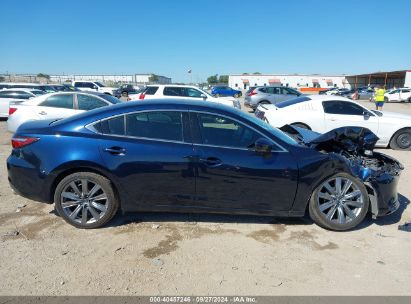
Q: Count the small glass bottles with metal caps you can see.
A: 0